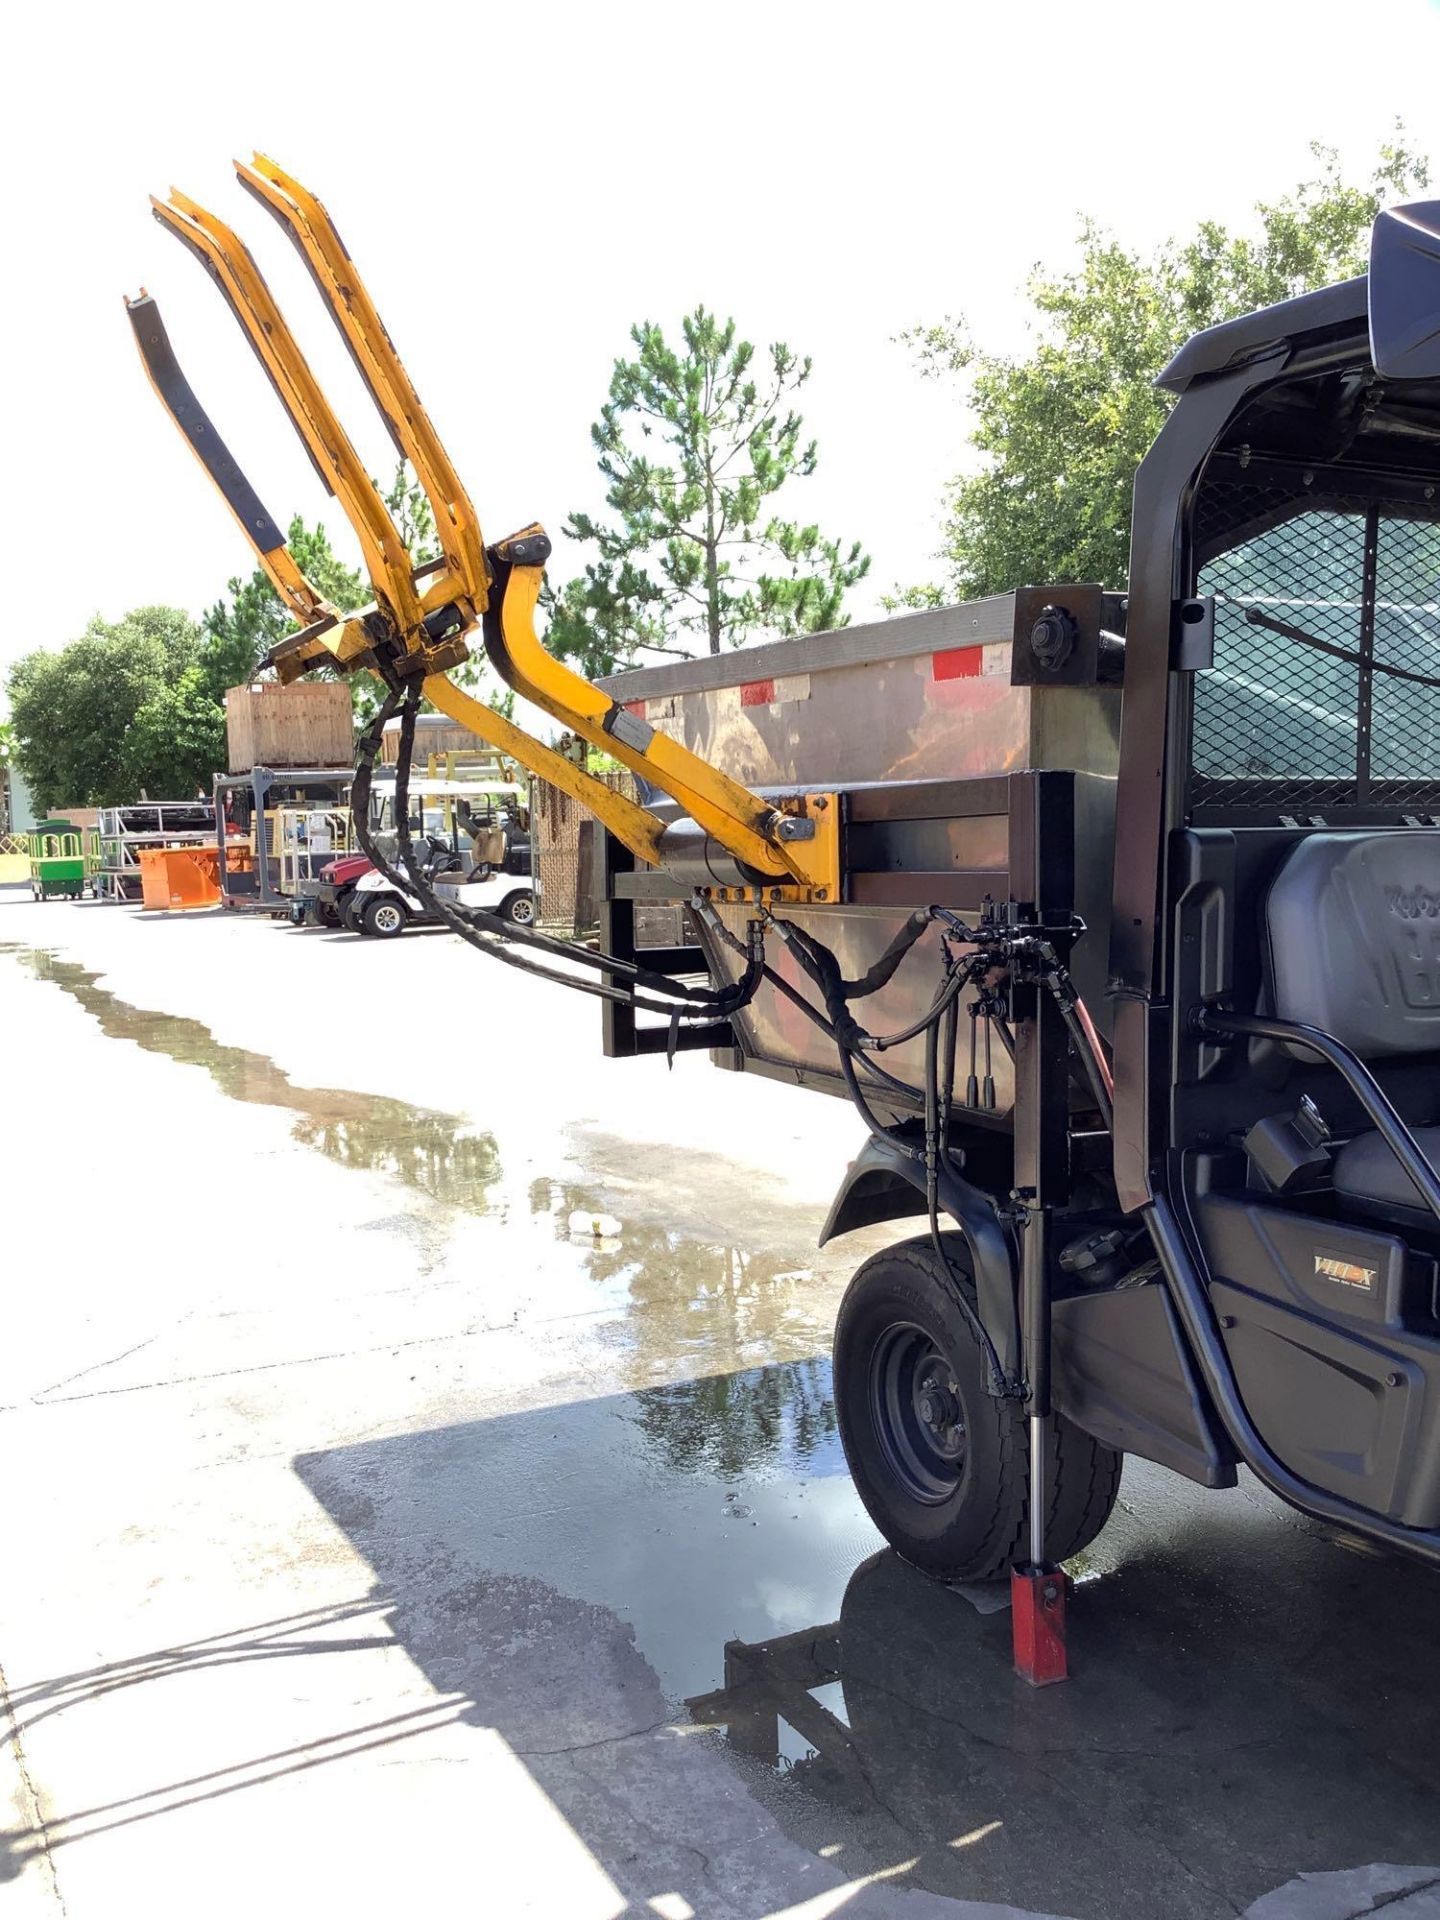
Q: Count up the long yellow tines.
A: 3